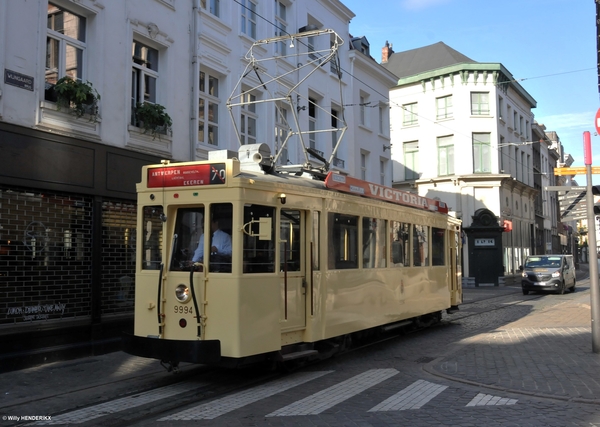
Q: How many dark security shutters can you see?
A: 2